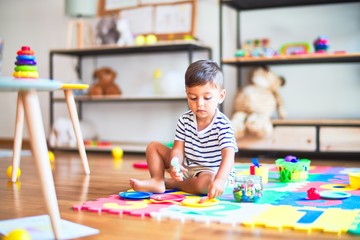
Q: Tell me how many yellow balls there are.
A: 6